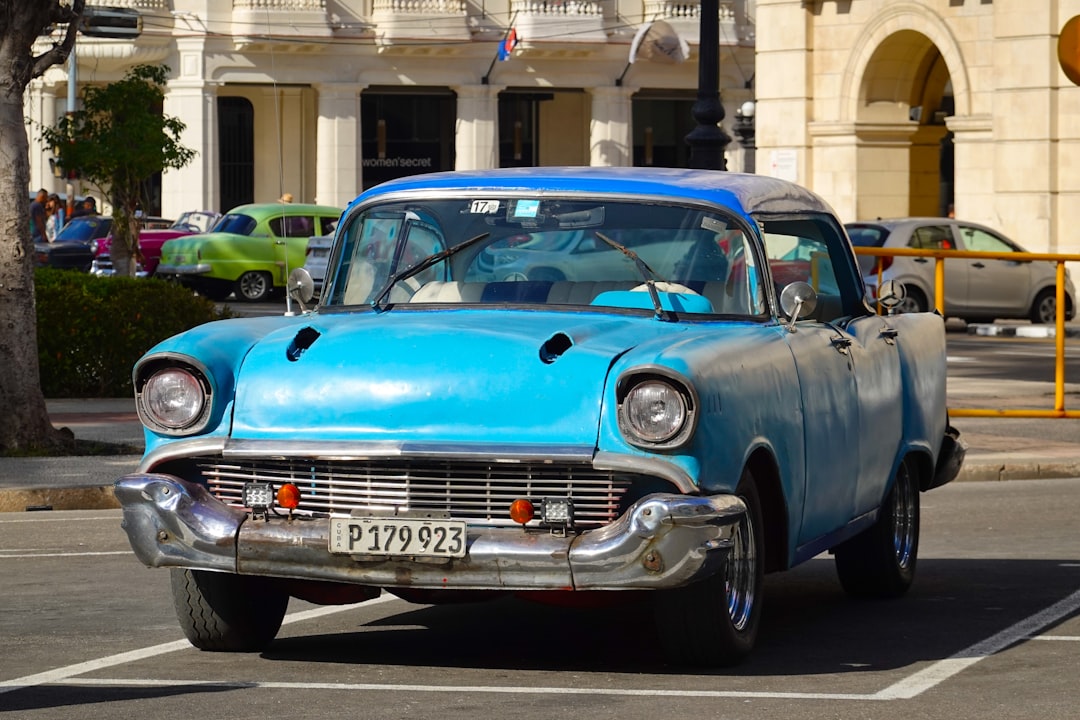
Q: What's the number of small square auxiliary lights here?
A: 2